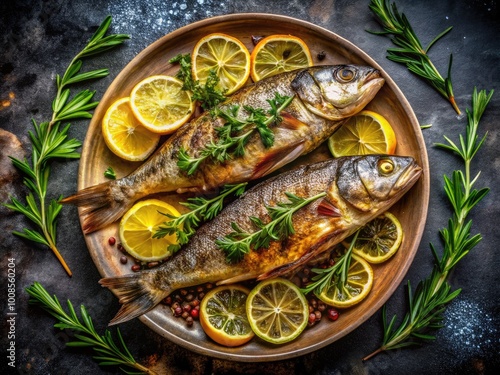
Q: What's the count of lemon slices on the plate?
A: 10